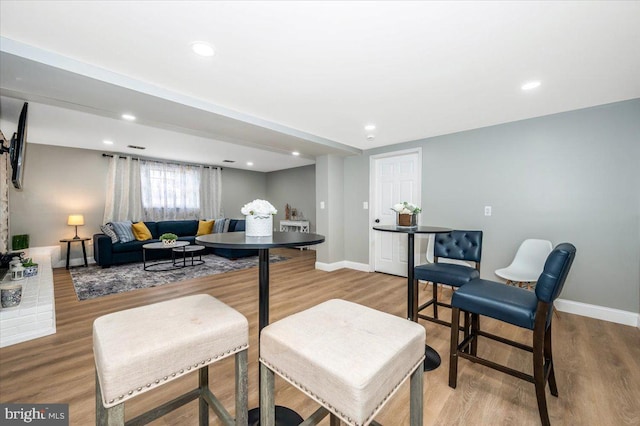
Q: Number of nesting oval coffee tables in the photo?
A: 2